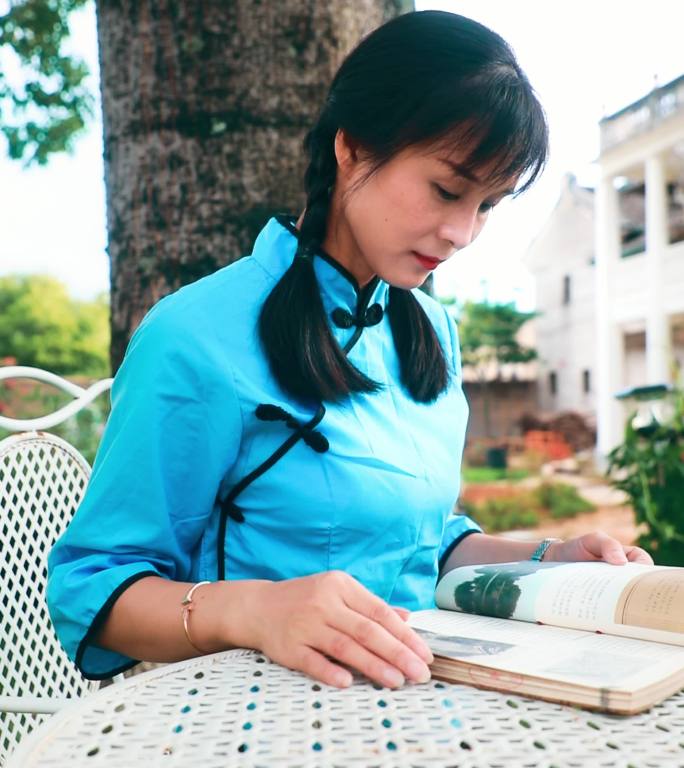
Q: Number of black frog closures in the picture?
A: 3